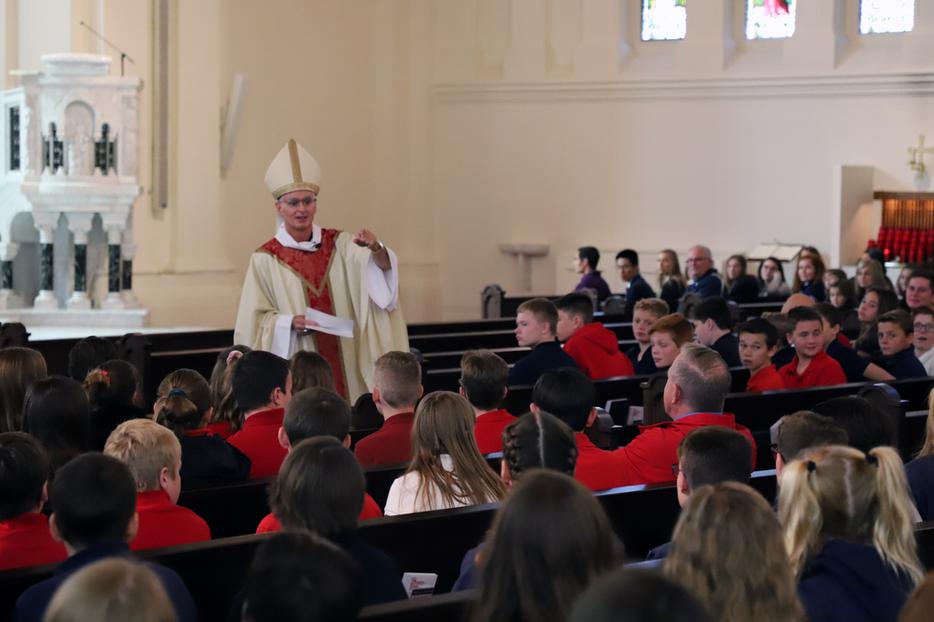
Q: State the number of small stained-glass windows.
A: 3